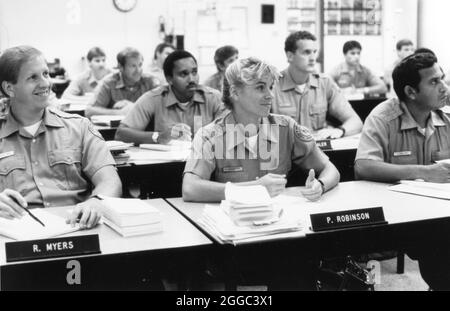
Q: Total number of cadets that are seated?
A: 12